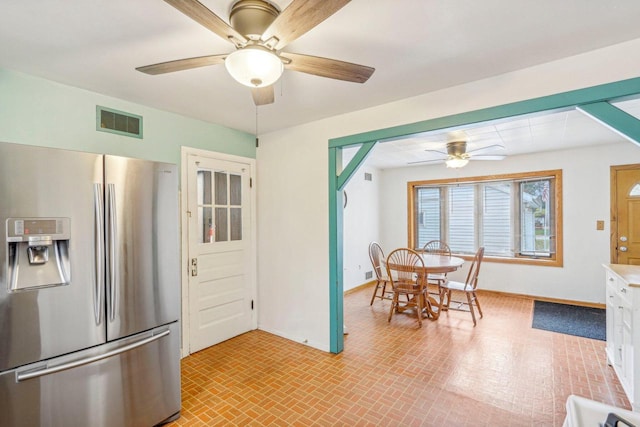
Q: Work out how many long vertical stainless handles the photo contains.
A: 2